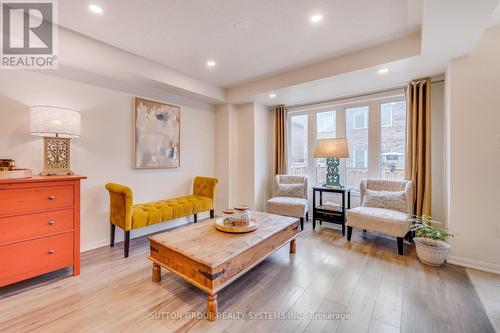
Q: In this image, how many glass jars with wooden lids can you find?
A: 2